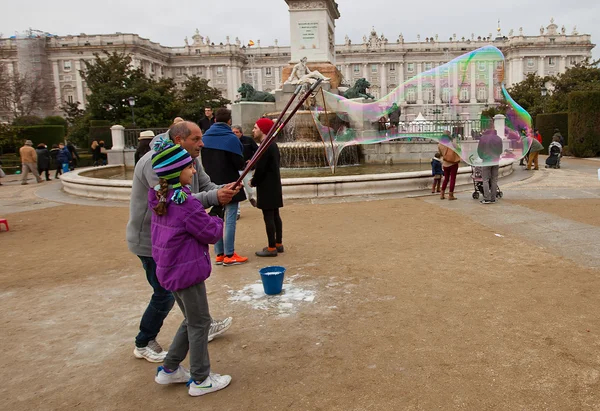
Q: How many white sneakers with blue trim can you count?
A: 2